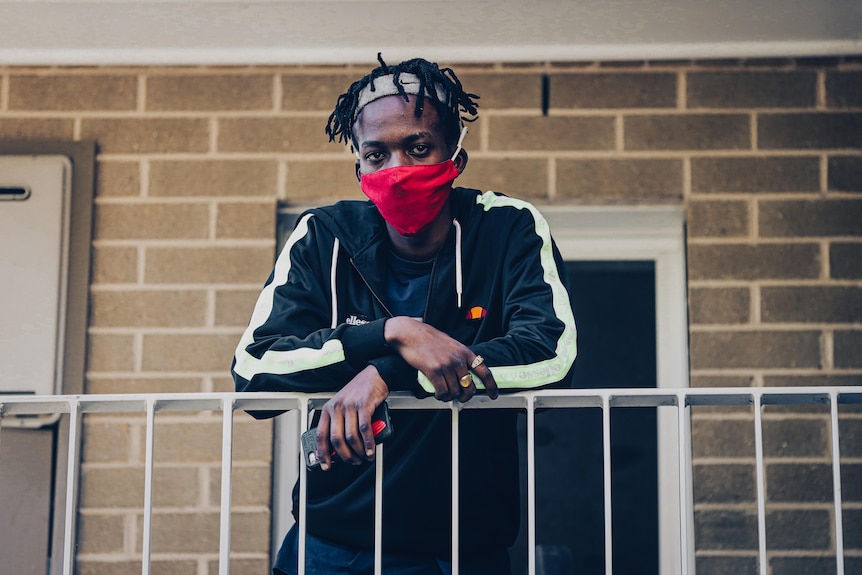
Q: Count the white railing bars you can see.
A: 11